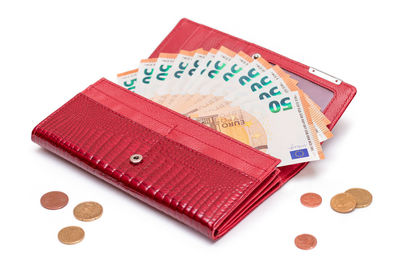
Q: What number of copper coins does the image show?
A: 3